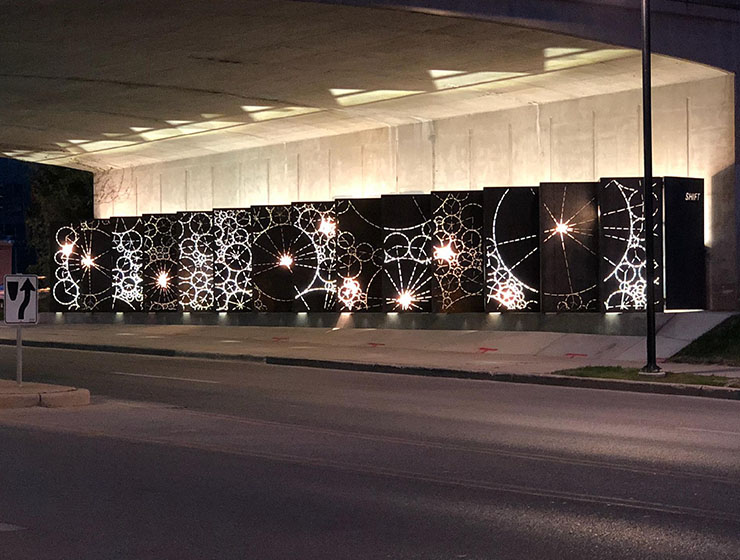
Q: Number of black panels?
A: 15